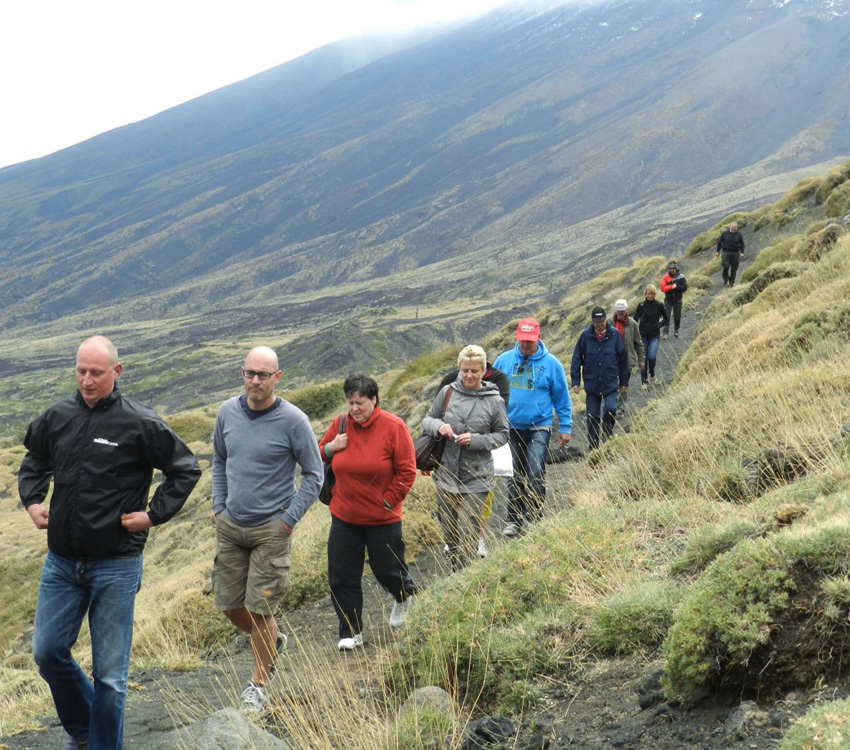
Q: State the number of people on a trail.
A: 11